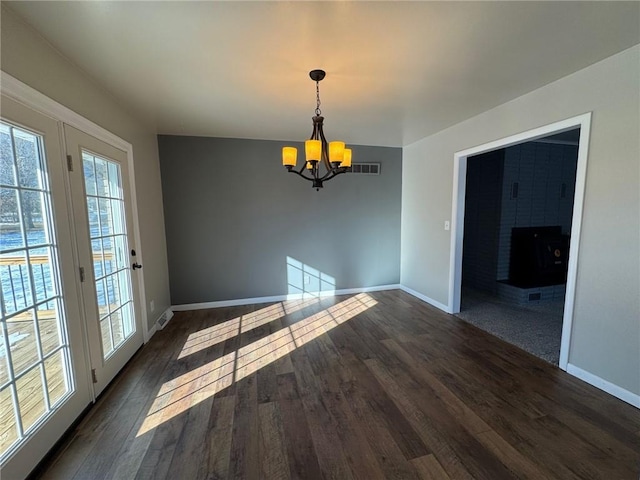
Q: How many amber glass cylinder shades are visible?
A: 5